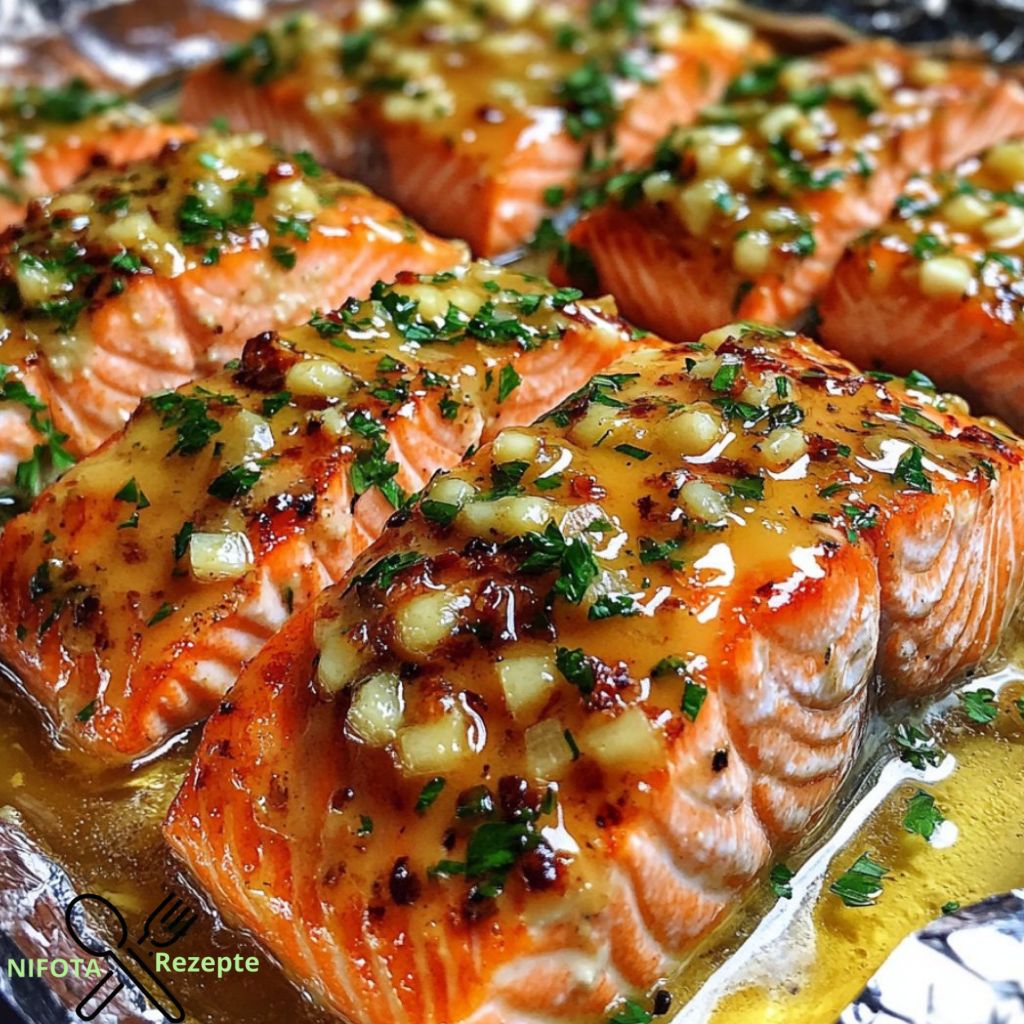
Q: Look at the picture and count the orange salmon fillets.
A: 7